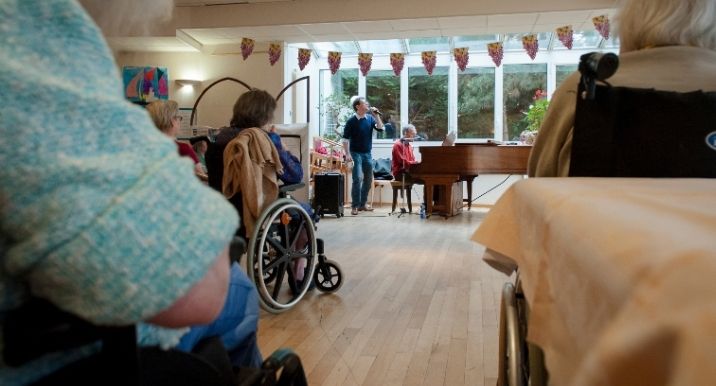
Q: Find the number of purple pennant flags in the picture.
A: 12